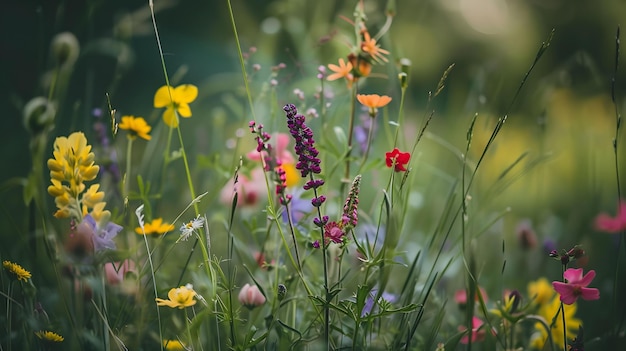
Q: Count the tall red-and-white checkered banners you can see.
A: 0